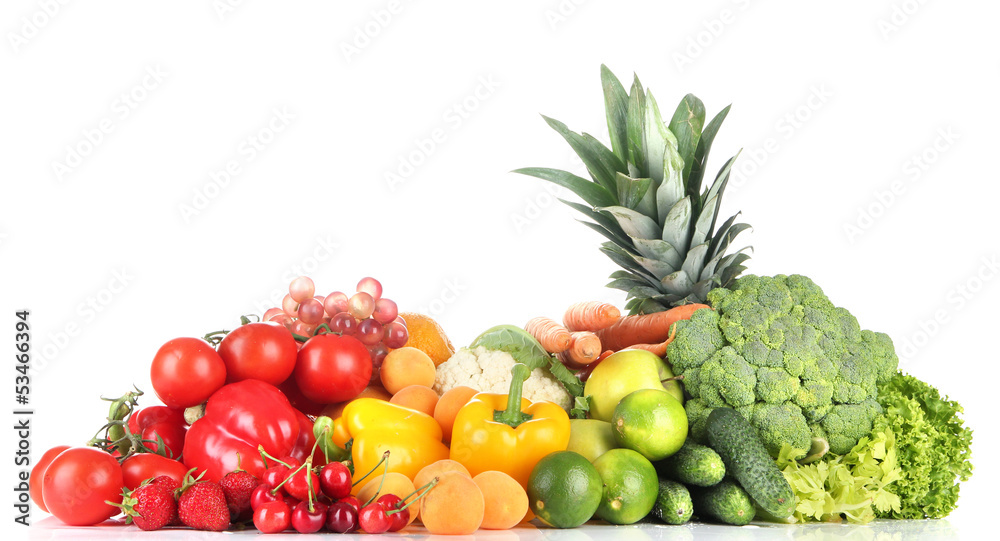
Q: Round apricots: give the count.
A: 7